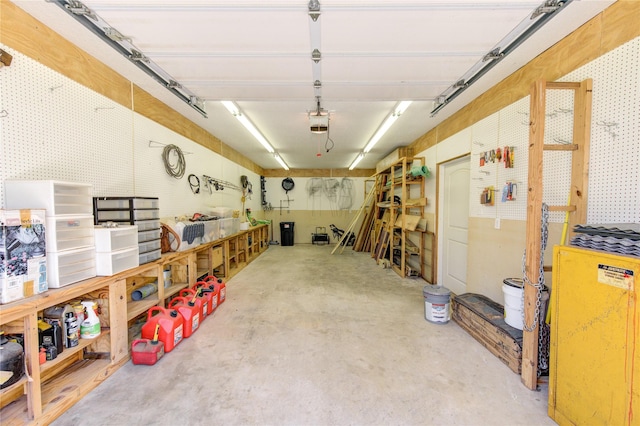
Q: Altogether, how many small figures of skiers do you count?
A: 0